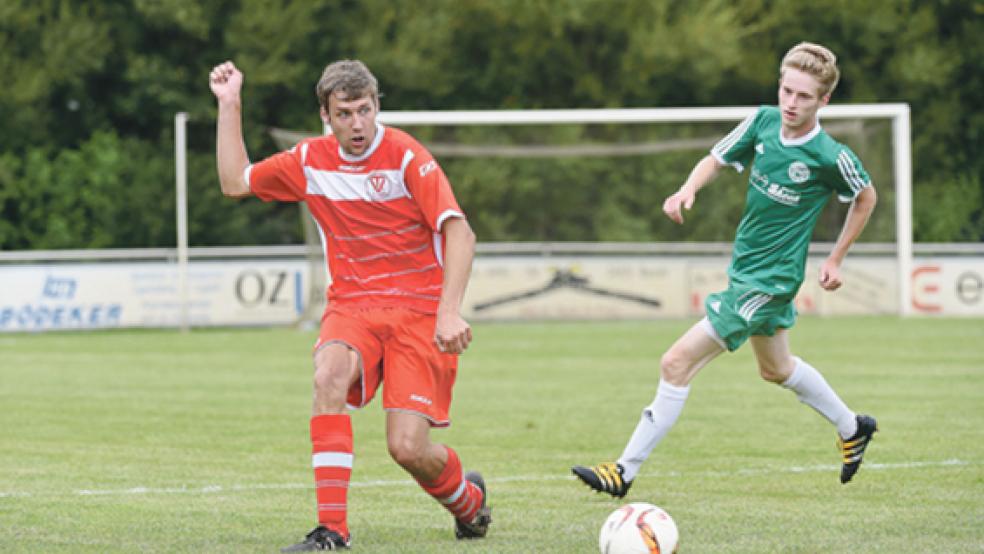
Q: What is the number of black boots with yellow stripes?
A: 2